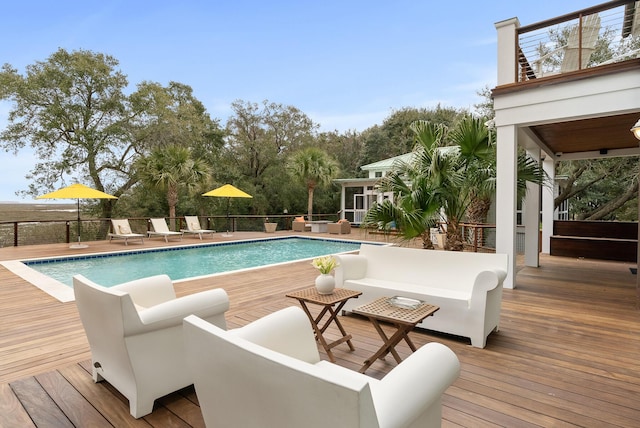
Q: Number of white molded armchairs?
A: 2